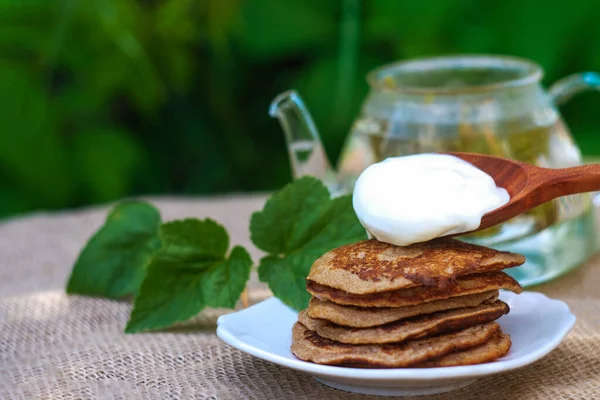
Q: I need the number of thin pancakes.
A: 6